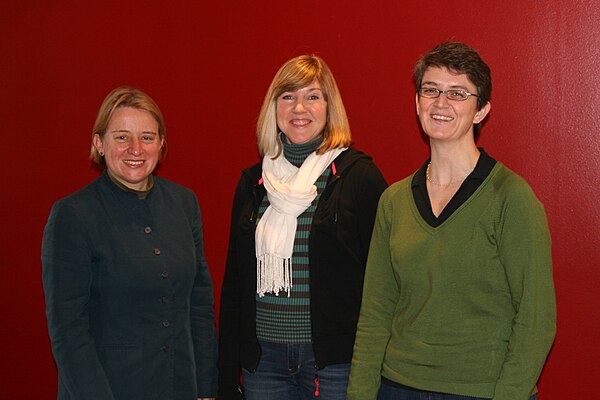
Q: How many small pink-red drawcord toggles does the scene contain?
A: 3